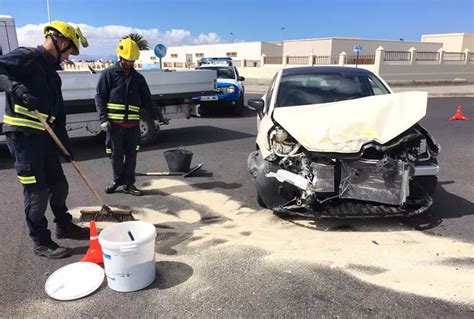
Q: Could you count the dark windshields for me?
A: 2